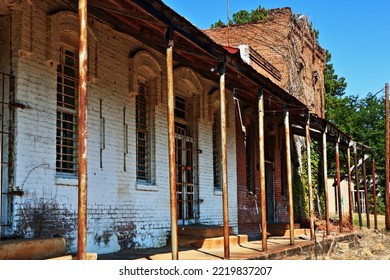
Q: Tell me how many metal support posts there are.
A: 12